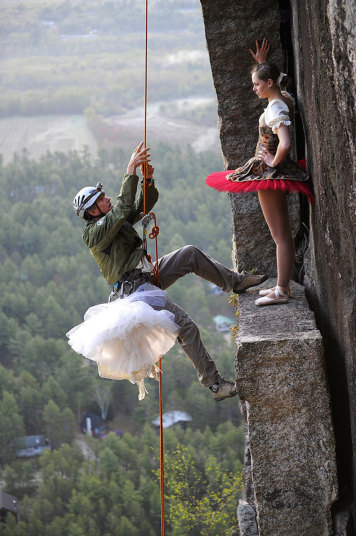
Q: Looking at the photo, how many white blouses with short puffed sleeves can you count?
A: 1